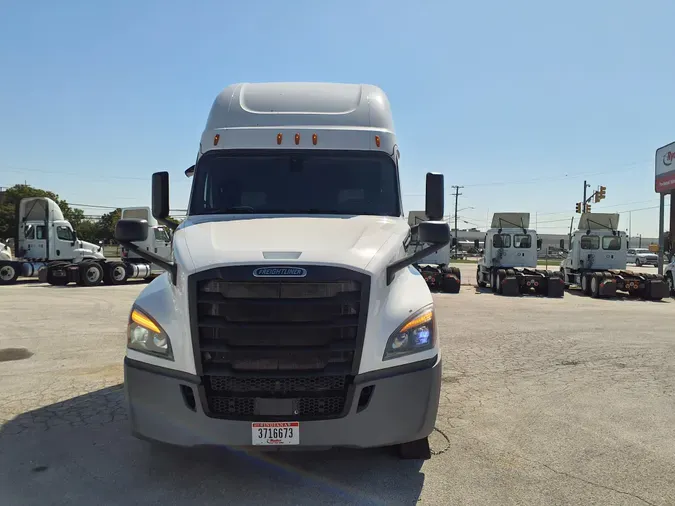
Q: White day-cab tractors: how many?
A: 5